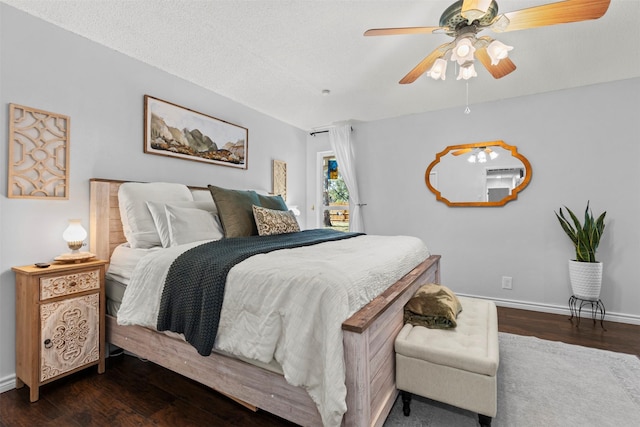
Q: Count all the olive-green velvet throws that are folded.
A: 1